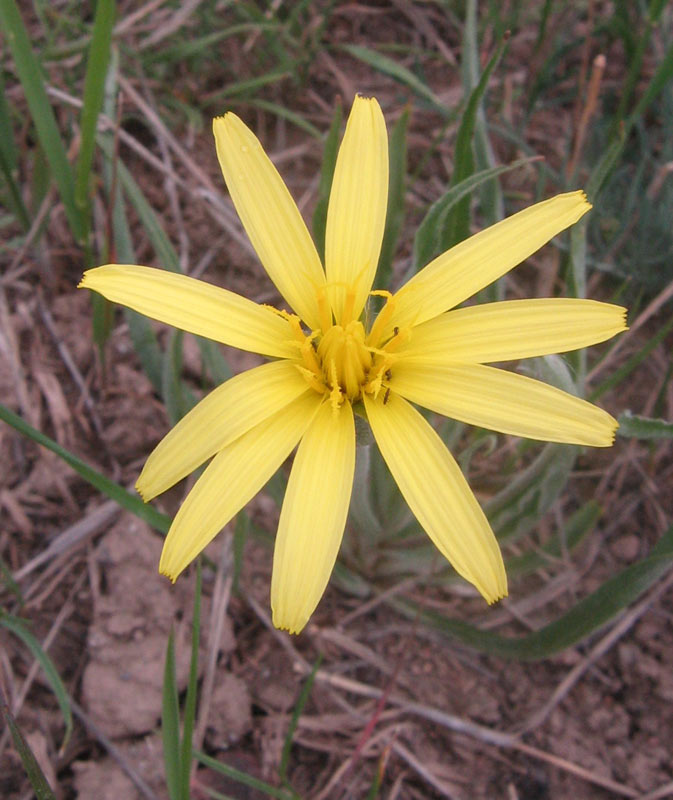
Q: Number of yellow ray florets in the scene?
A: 10